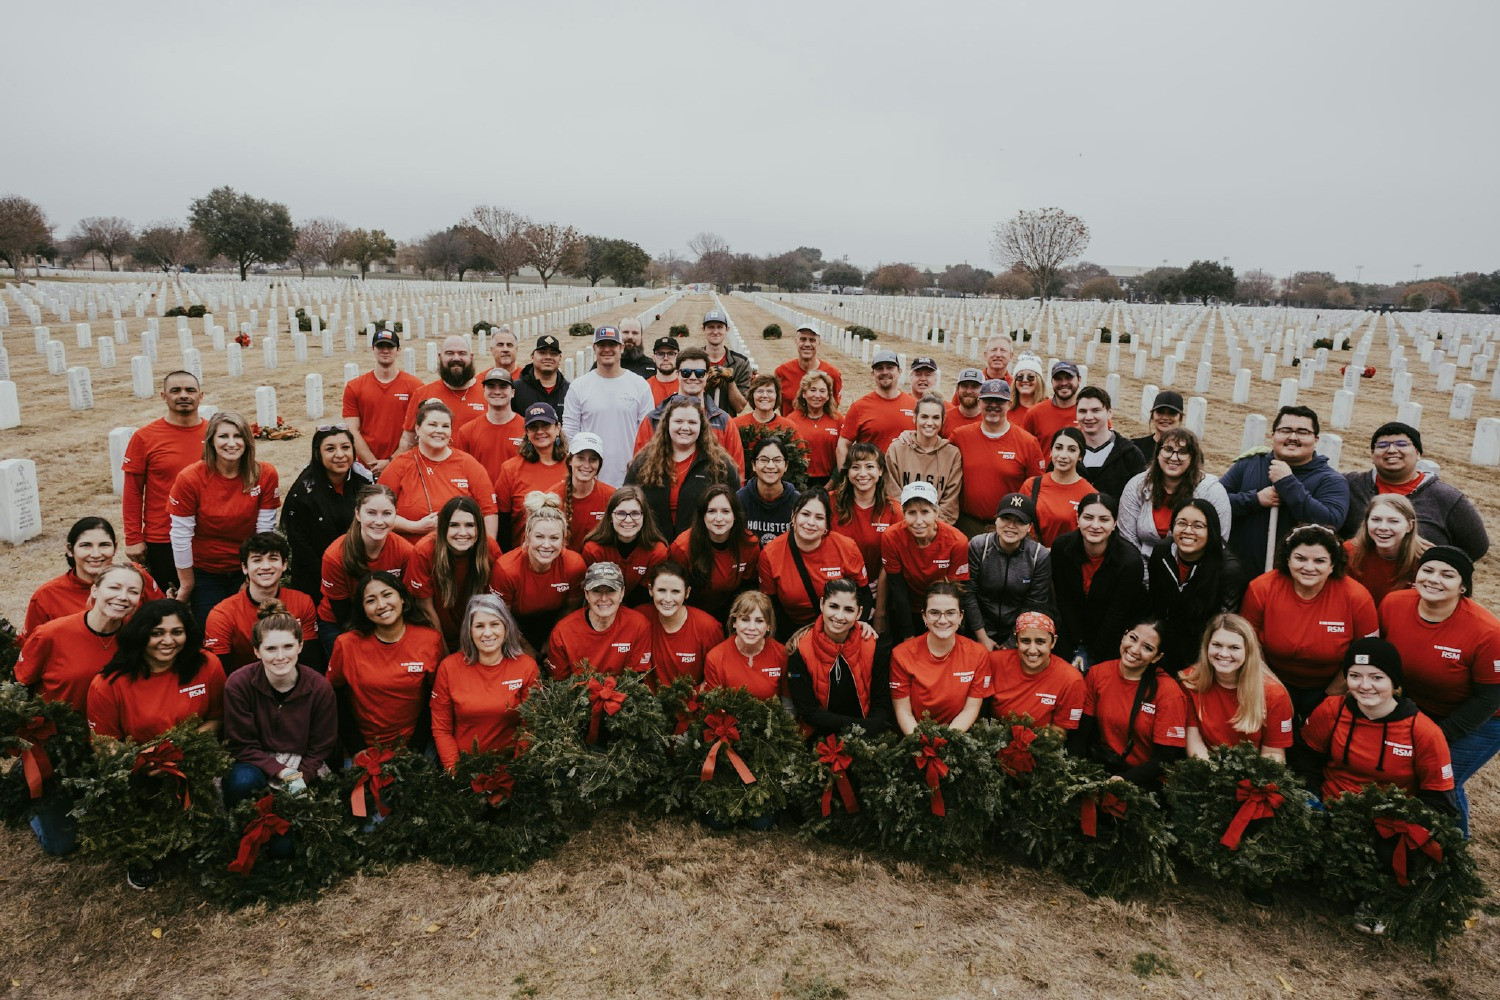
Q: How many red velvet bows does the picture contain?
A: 14